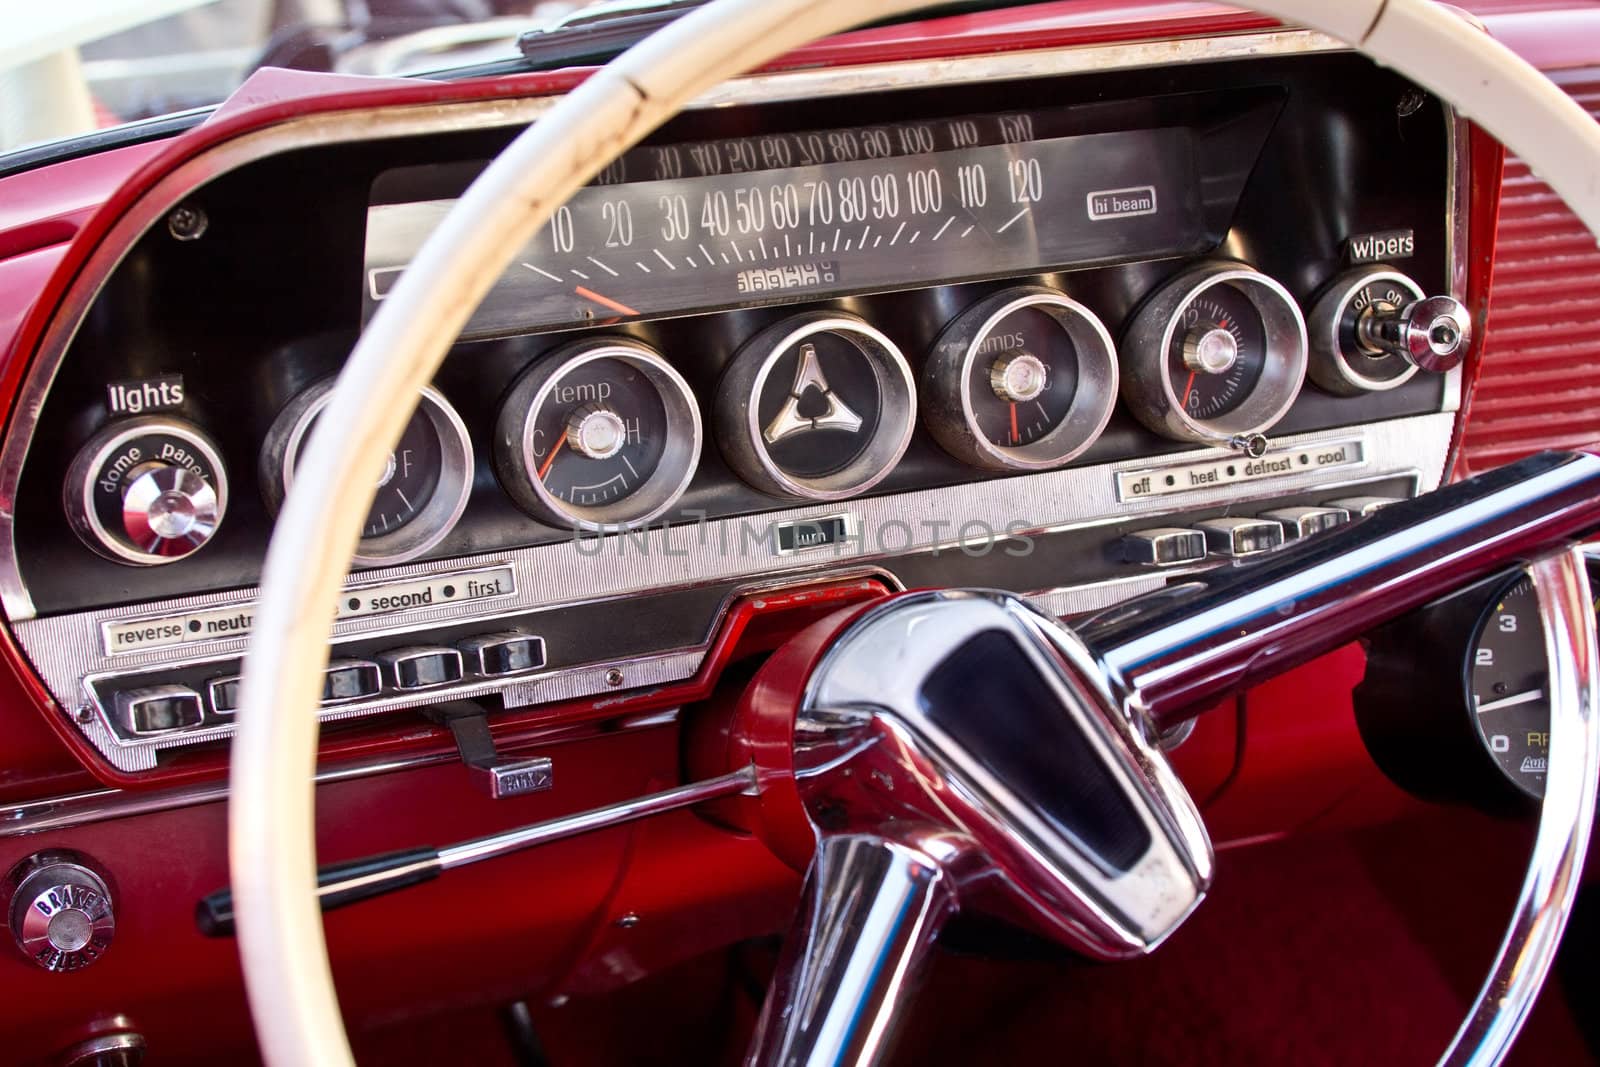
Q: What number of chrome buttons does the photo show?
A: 9